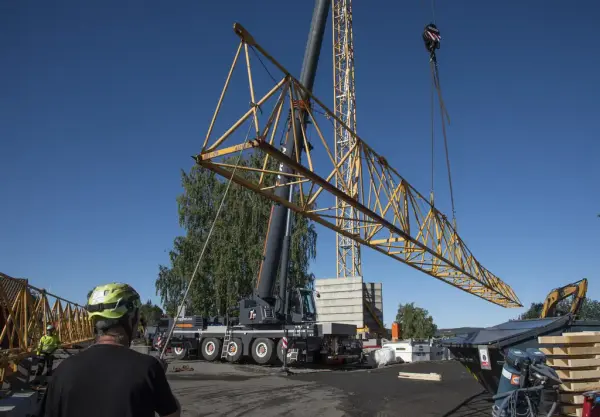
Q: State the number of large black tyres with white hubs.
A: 5